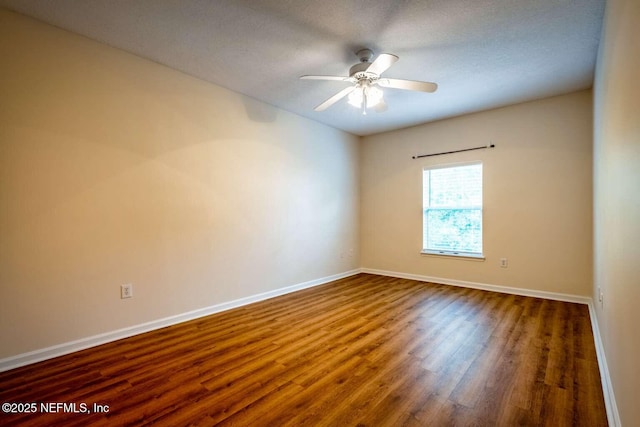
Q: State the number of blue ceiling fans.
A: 0